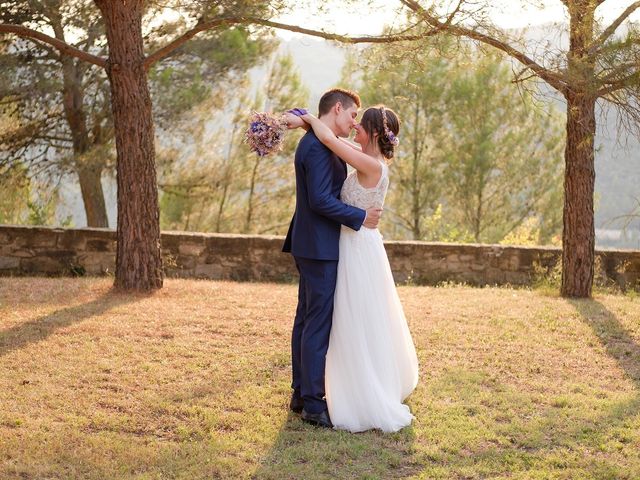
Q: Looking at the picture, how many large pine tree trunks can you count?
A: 2